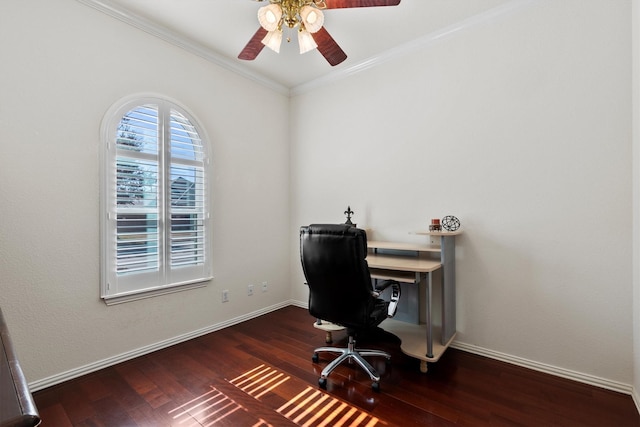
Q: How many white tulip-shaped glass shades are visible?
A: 4